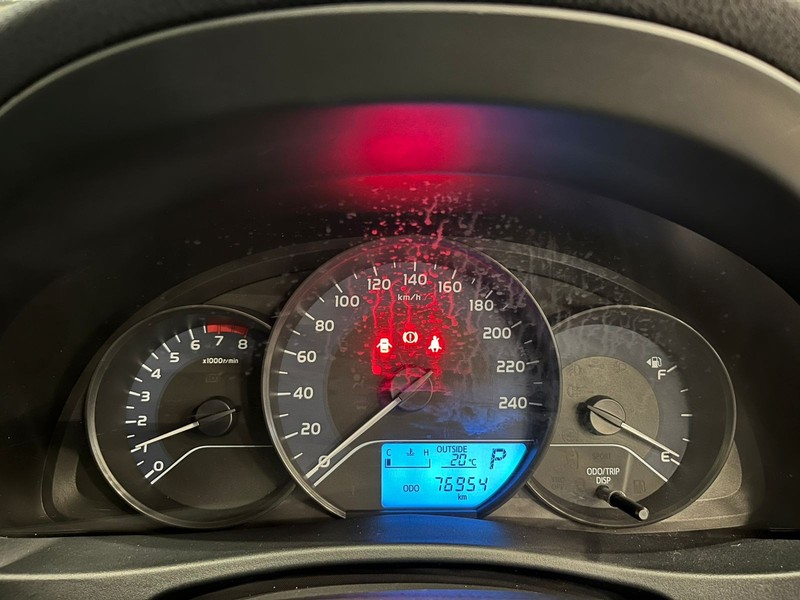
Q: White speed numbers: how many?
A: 13